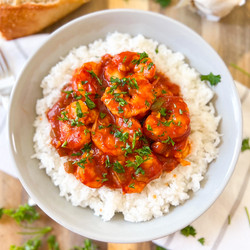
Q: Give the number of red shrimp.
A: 8